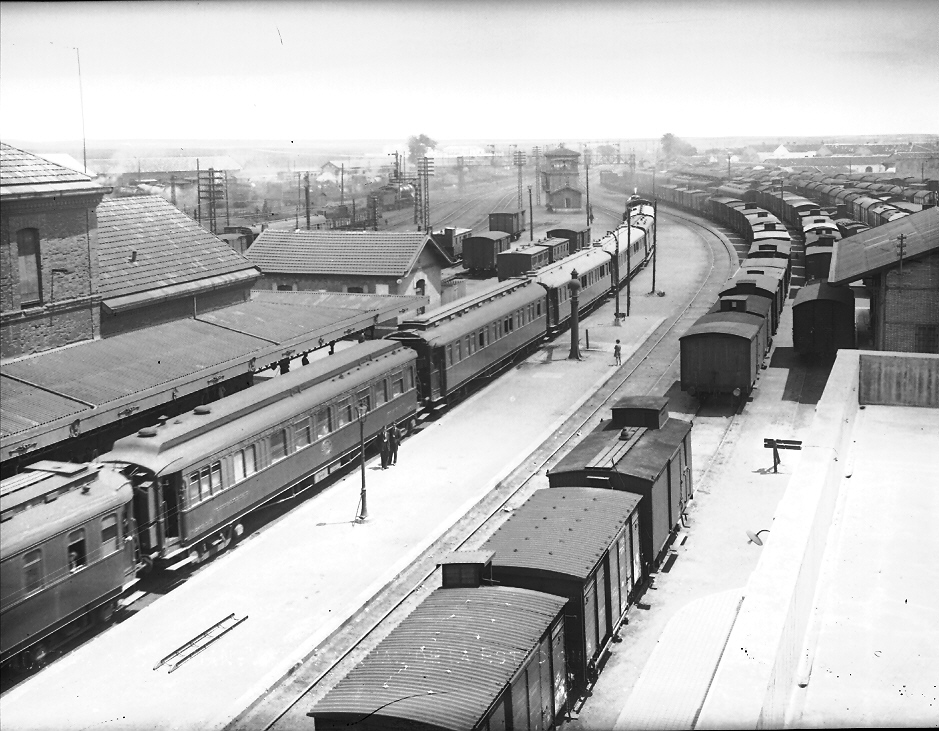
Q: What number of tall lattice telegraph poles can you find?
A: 4